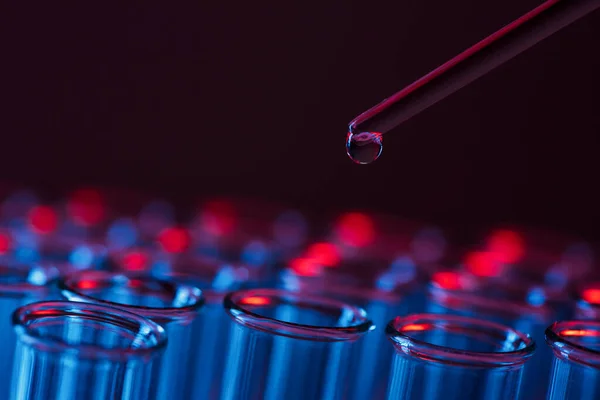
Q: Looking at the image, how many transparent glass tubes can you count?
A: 5